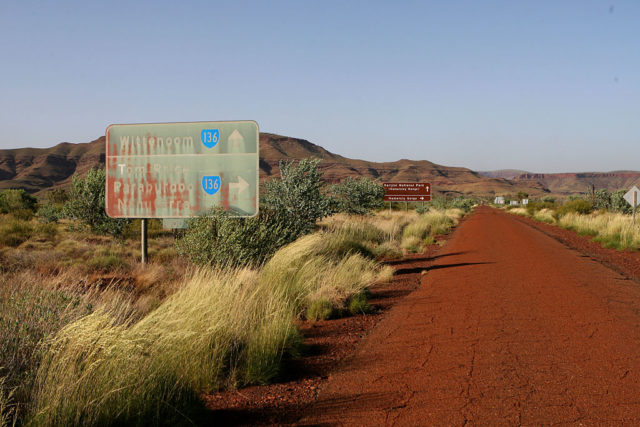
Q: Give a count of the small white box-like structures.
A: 3